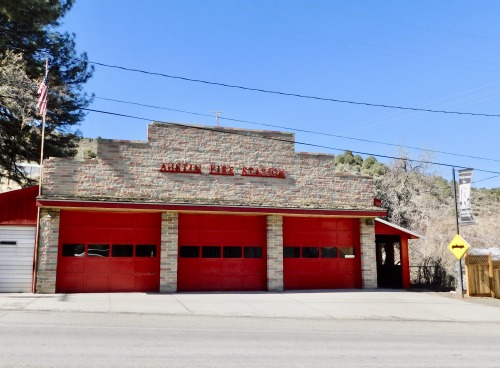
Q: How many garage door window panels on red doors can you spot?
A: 12